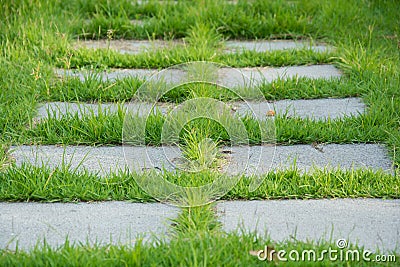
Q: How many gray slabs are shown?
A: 10